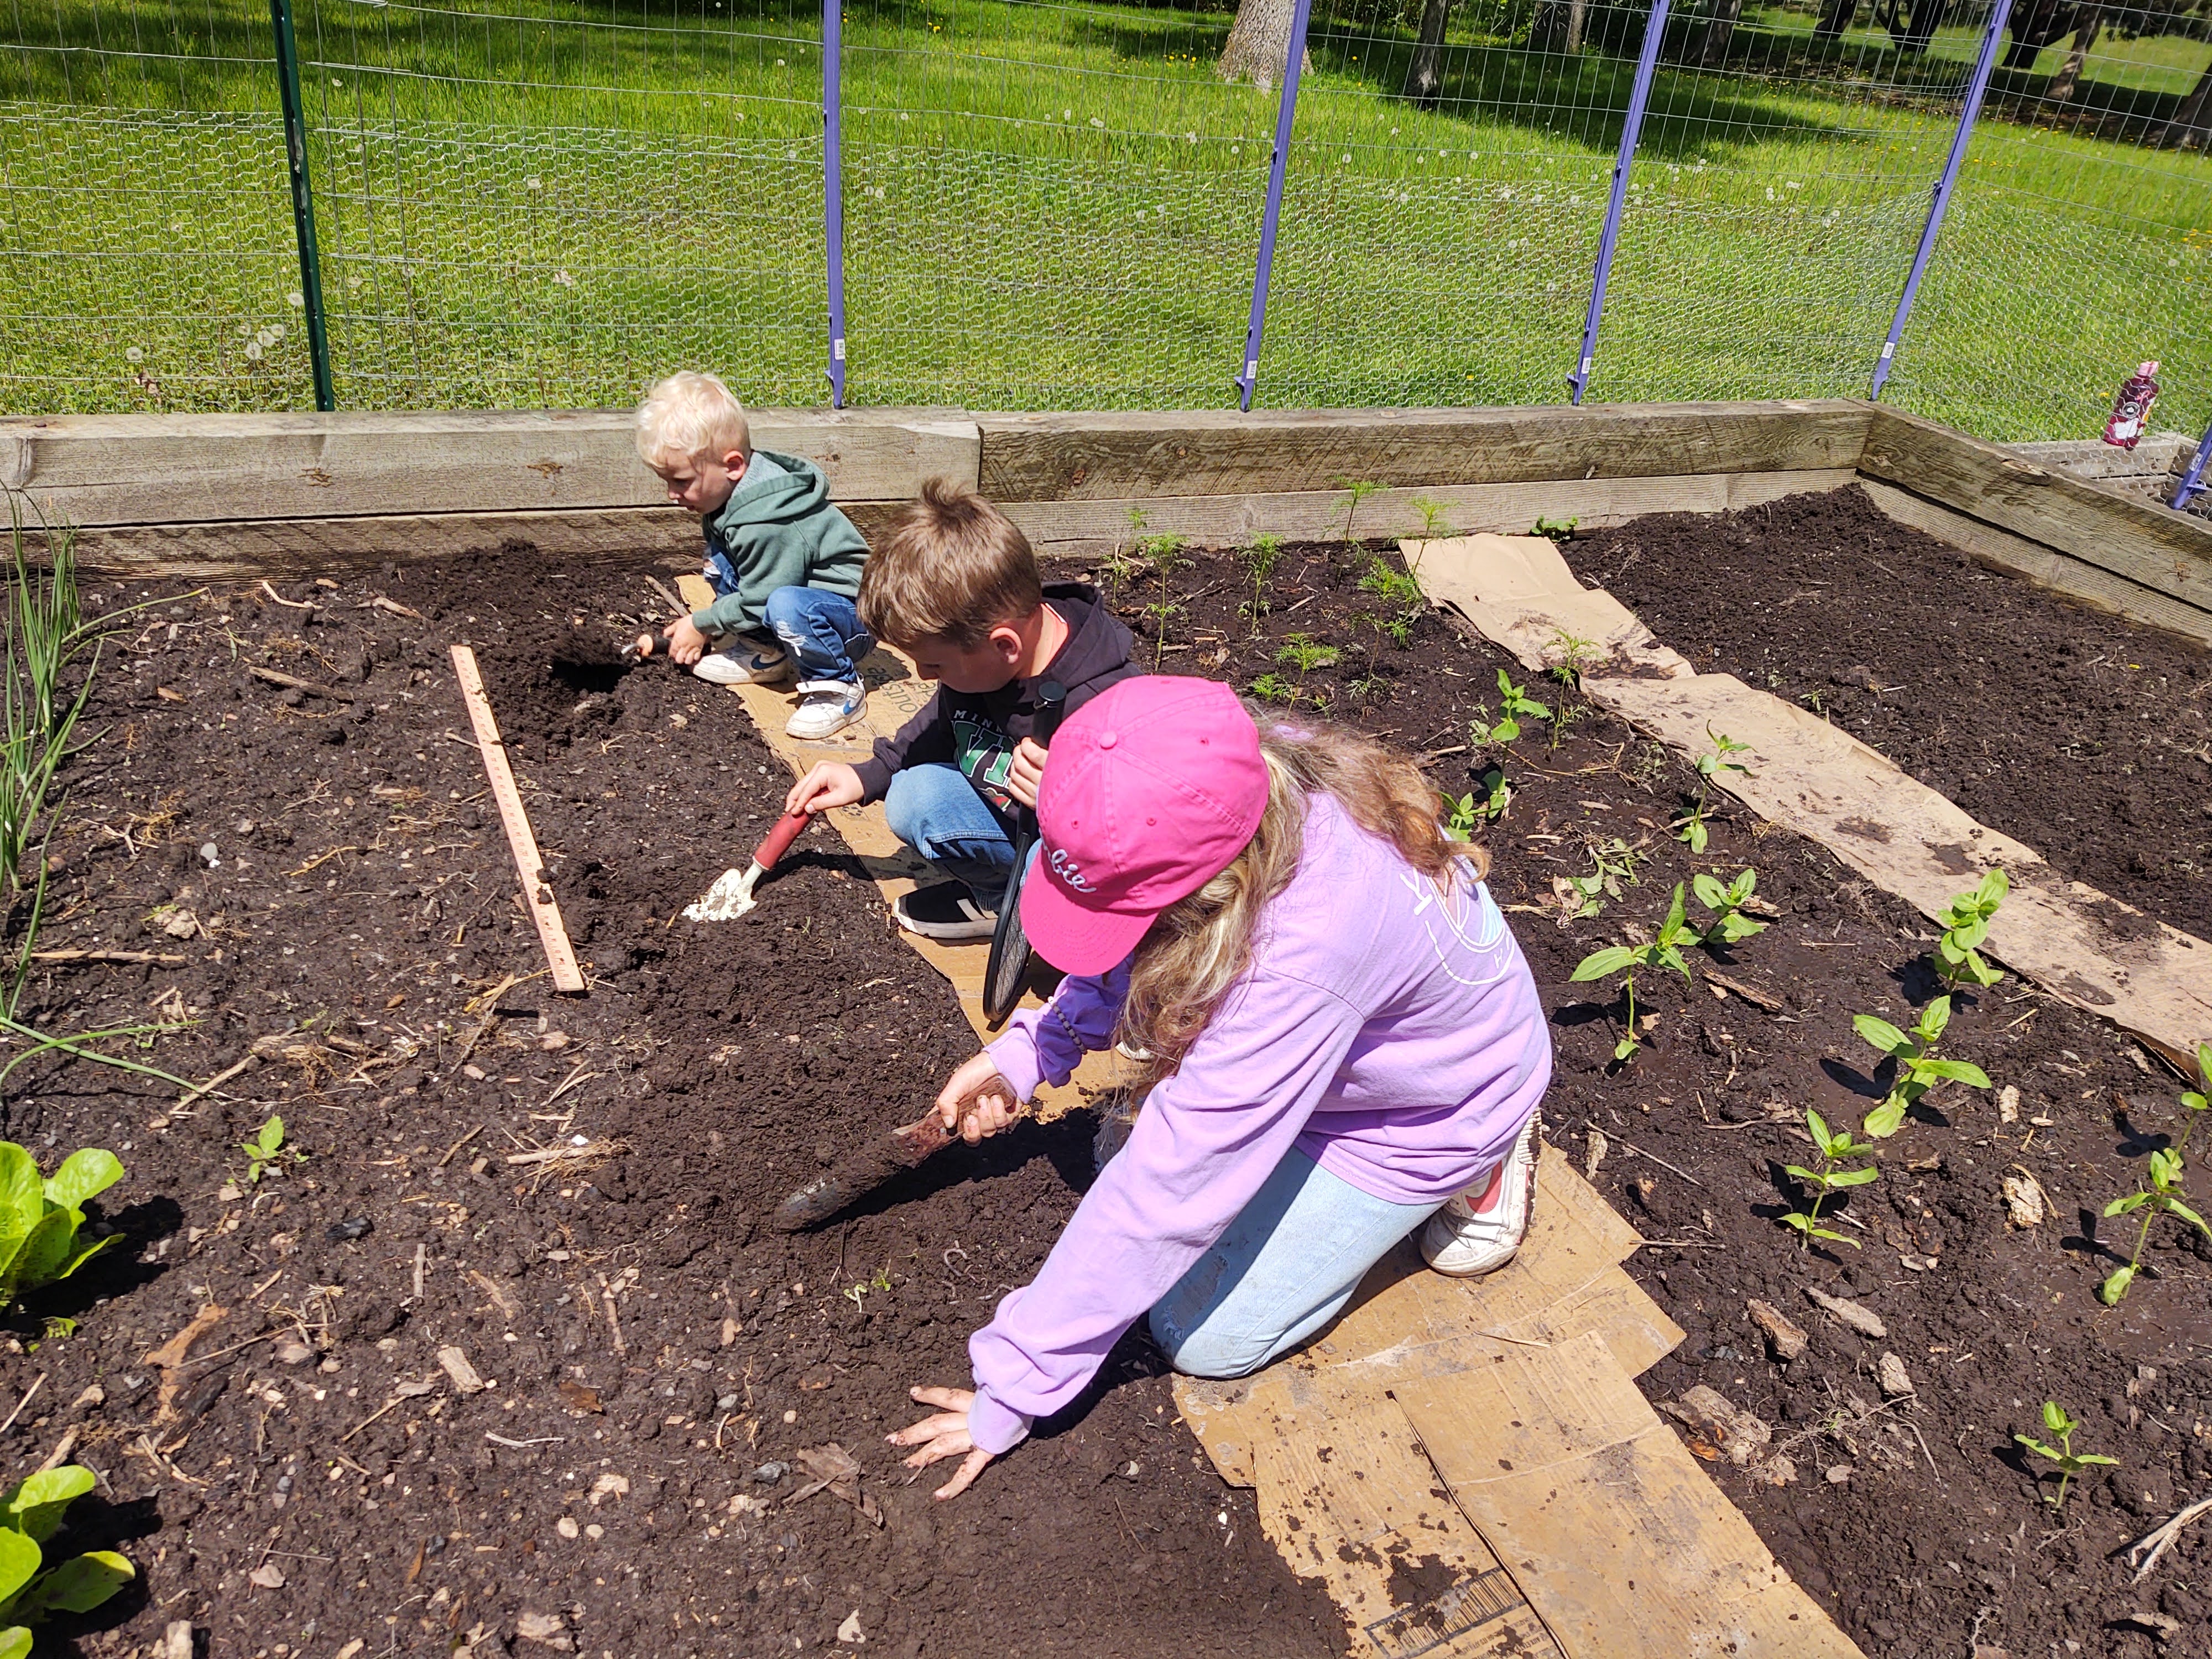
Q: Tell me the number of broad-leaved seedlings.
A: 11